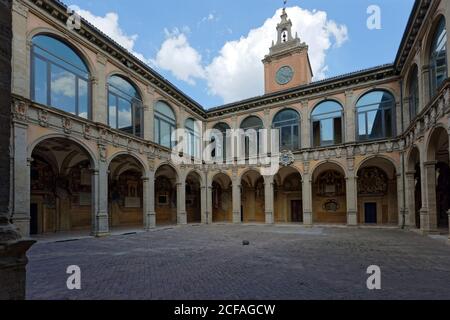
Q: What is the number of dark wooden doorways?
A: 3